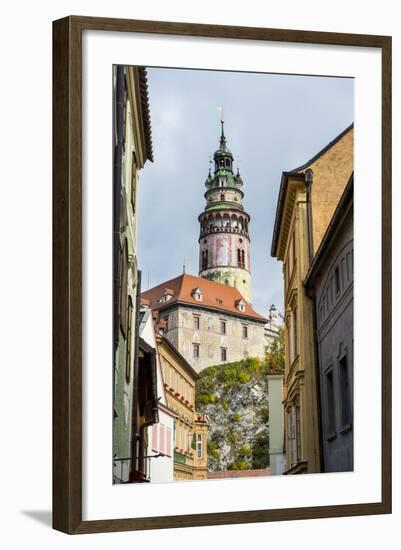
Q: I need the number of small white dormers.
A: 3